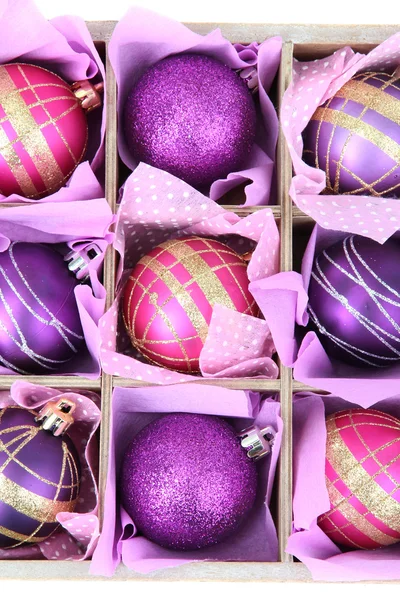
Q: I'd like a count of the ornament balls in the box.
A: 9